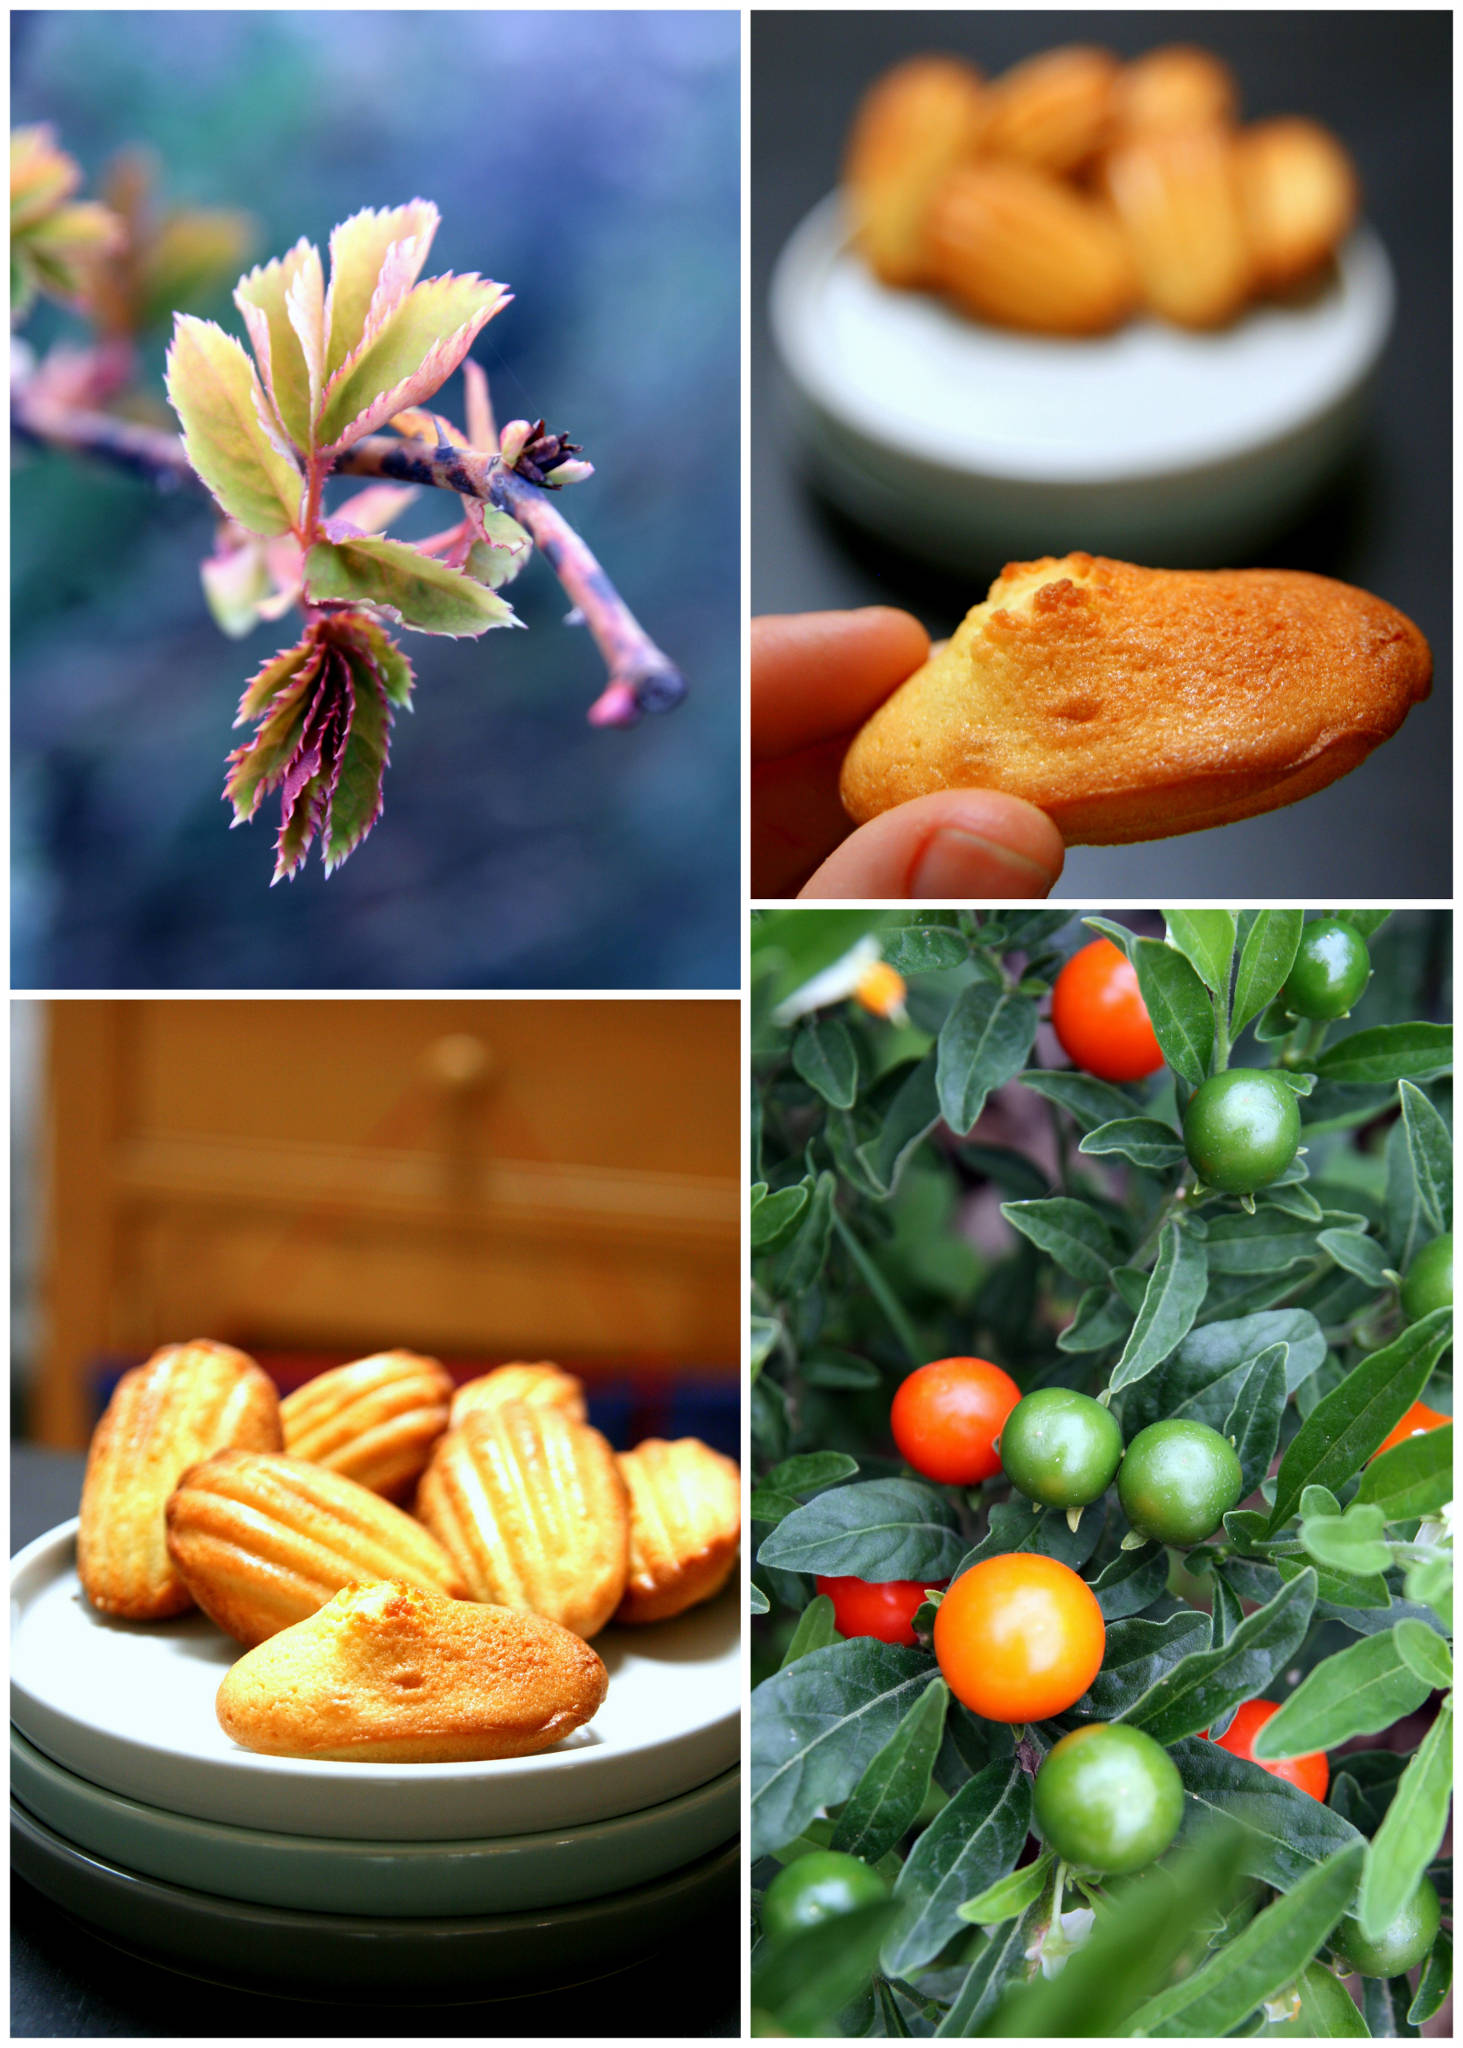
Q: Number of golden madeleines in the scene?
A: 14